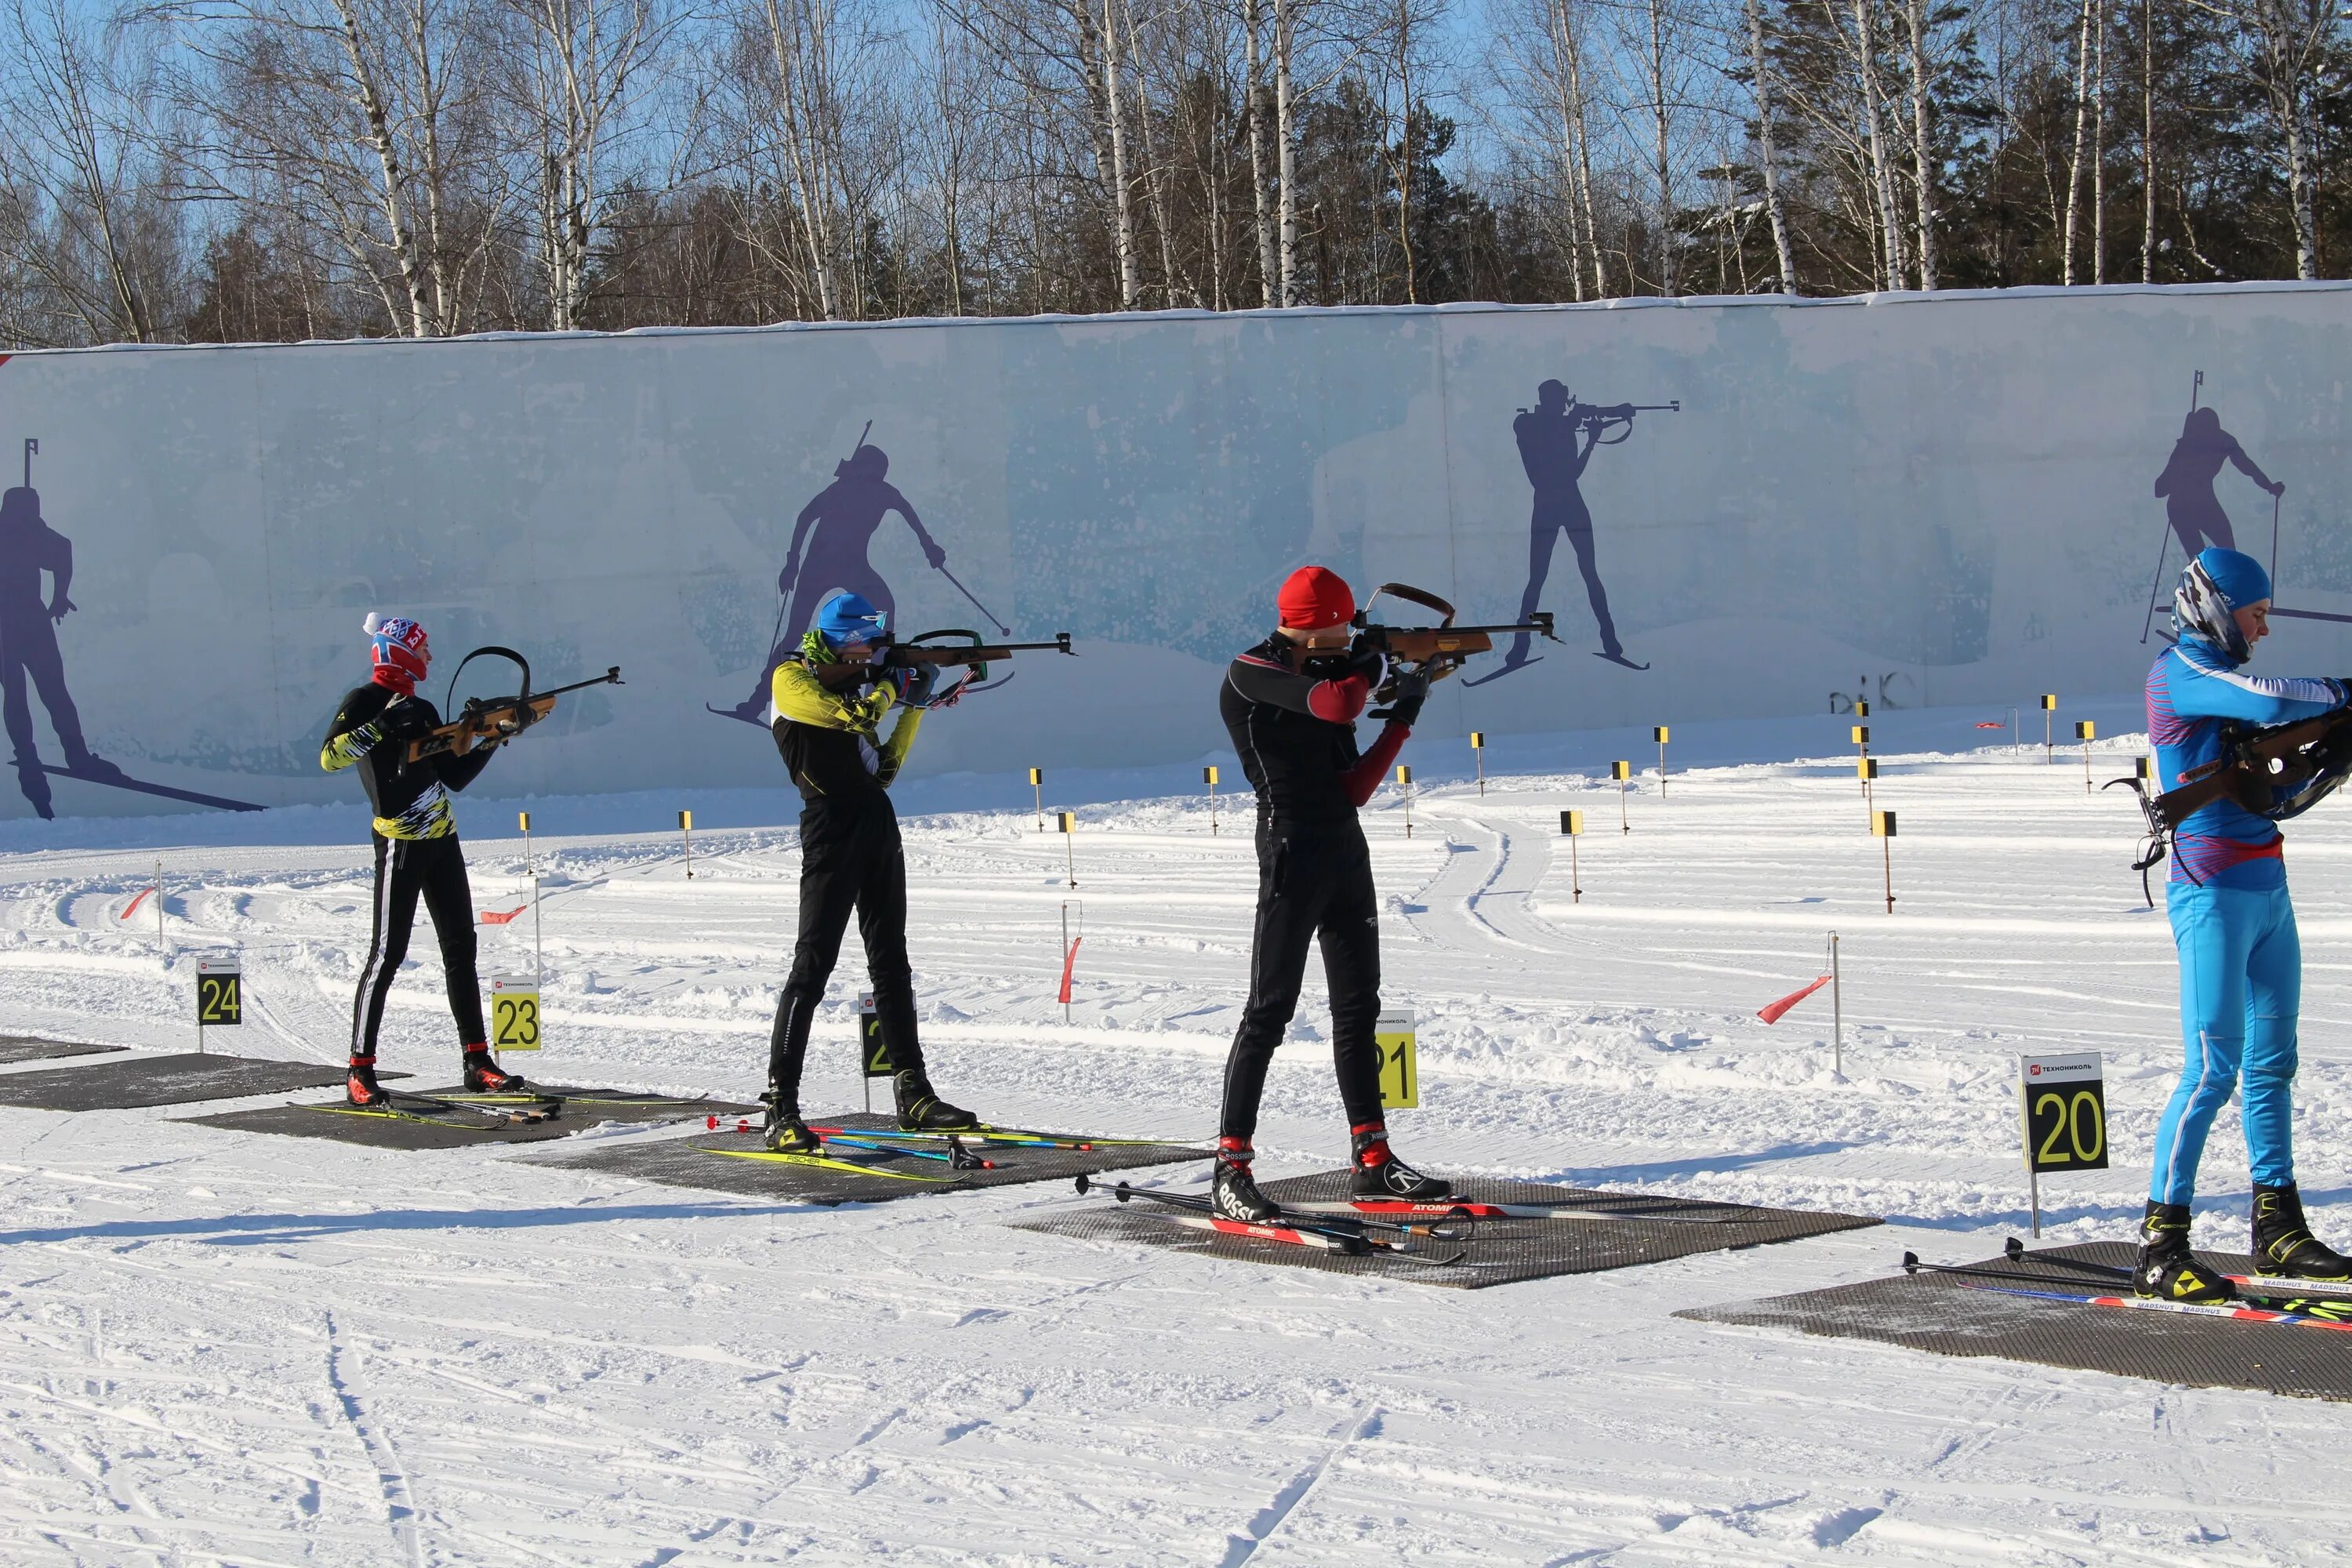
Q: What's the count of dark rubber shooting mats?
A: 6